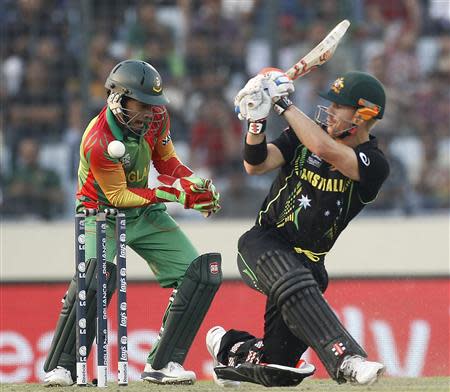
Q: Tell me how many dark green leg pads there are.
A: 2